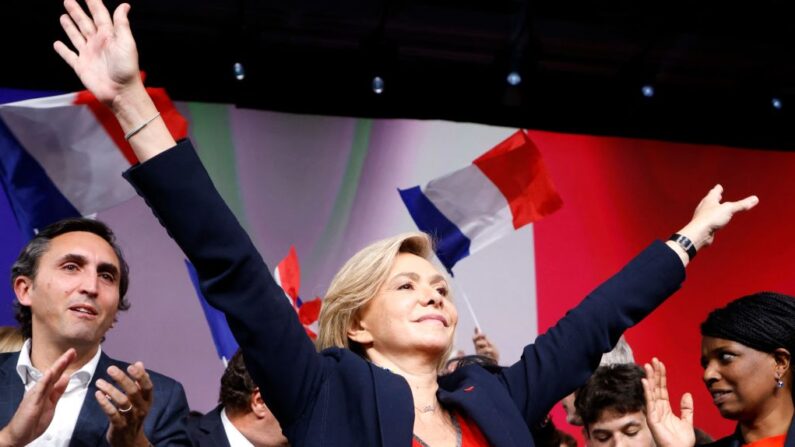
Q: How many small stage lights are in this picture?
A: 5